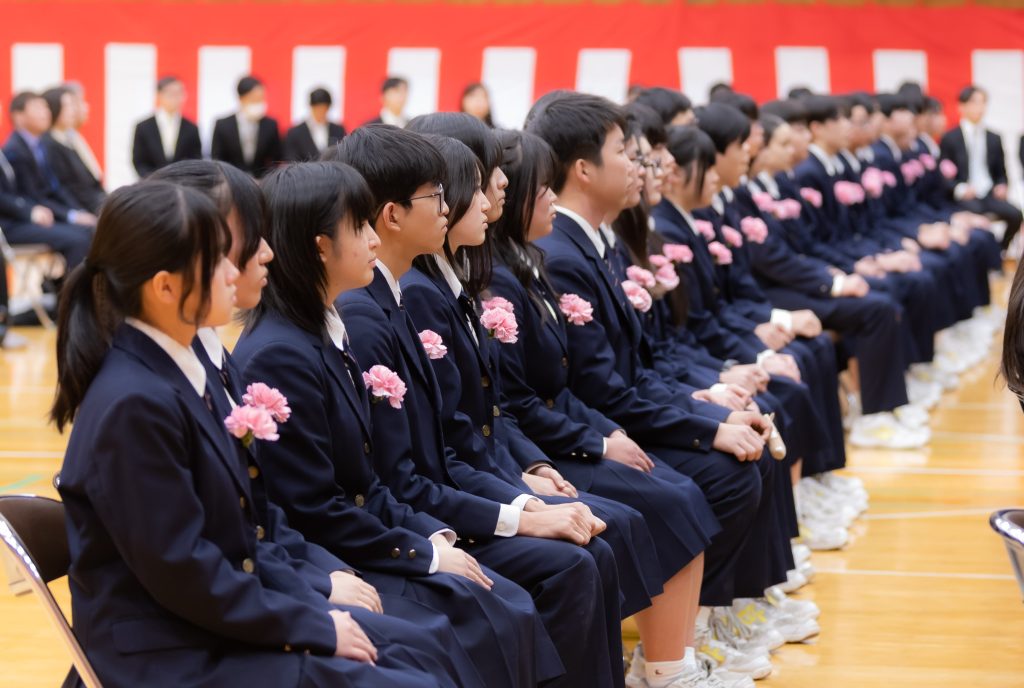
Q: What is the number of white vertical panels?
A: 11